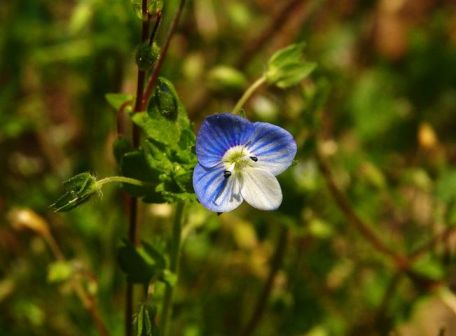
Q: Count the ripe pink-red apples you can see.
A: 0